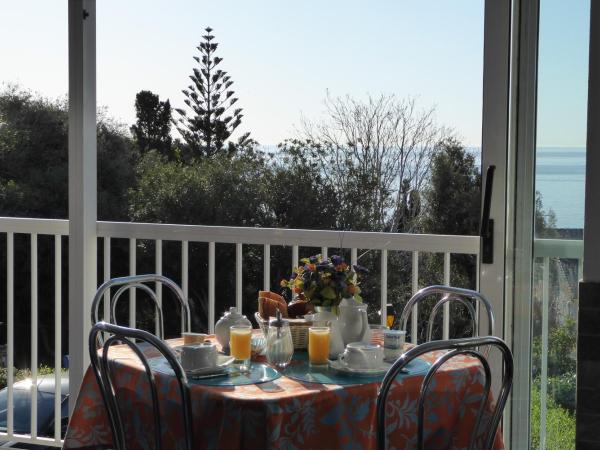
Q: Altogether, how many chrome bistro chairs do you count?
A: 4